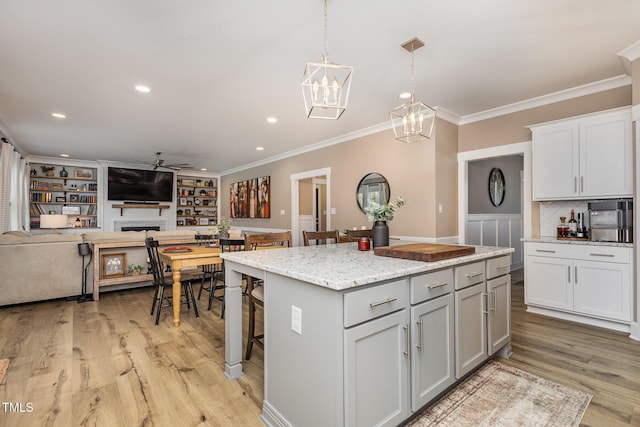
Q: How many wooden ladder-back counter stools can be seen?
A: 3